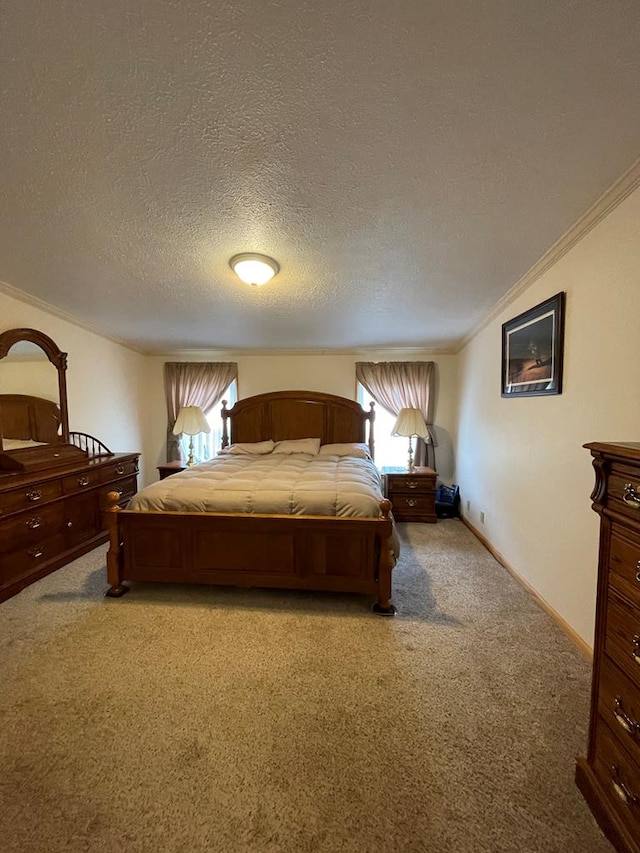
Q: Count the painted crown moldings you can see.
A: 3